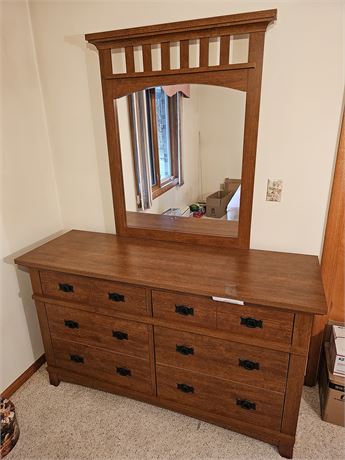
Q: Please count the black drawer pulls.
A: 12